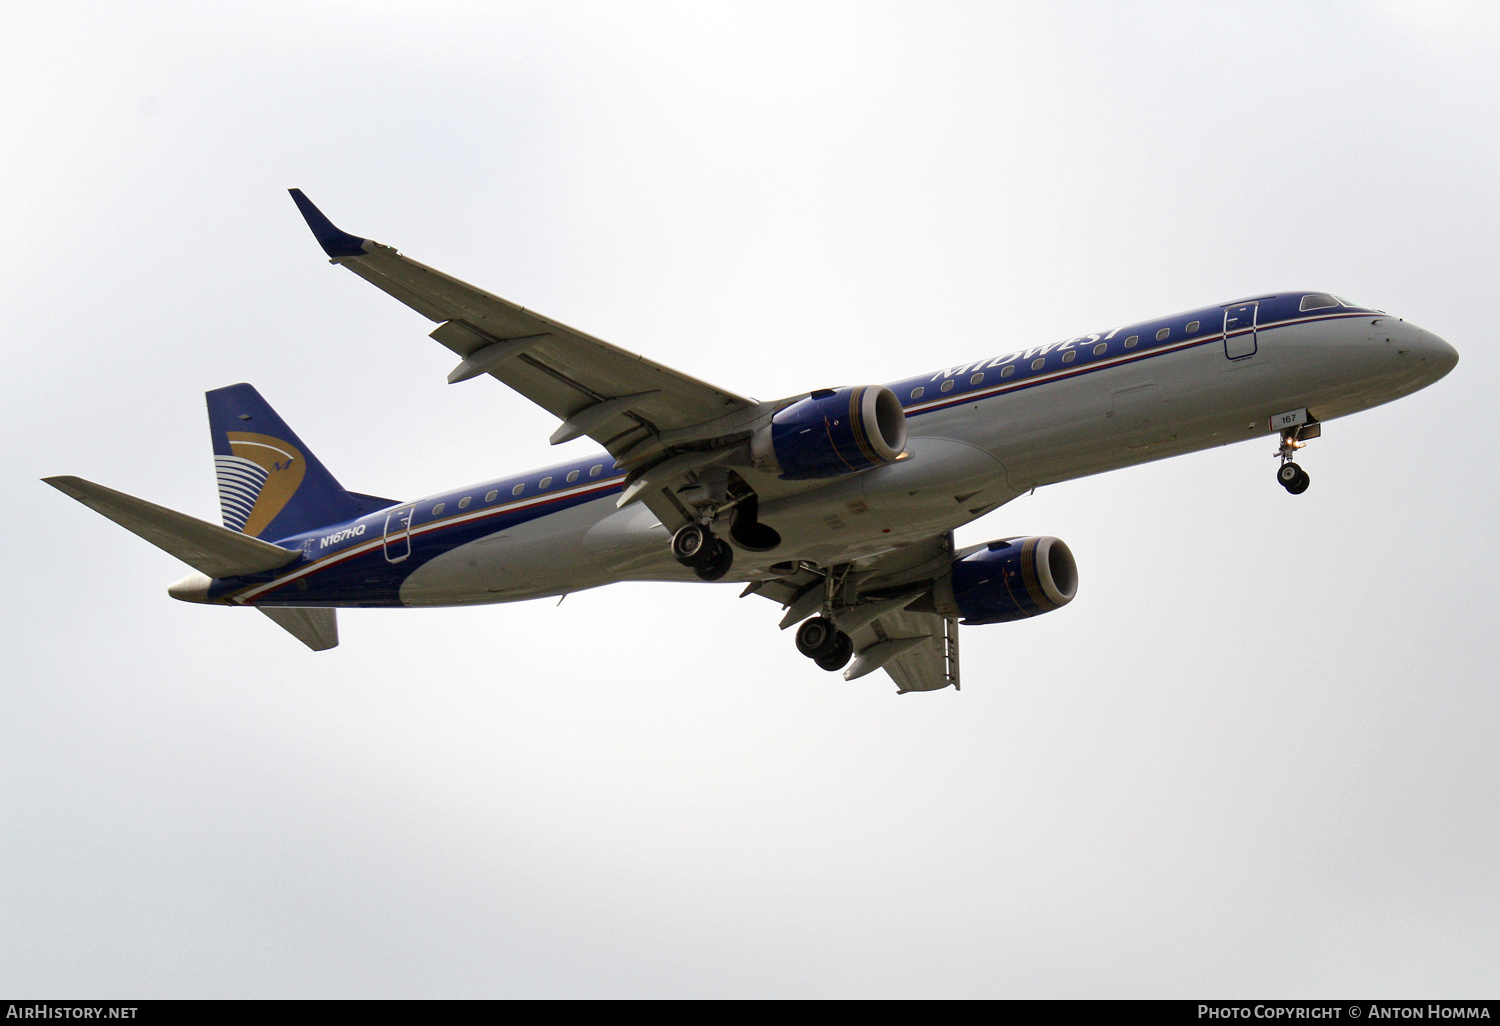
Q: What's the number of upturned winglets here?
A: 1